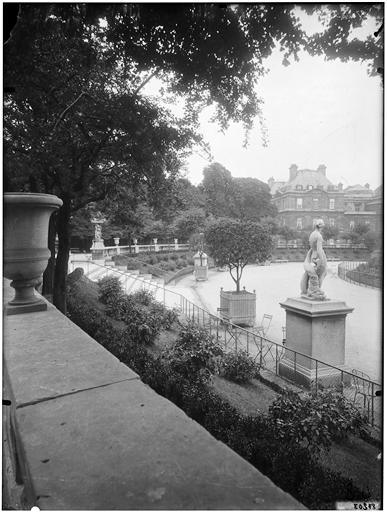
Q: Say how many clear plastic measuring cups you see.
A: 0